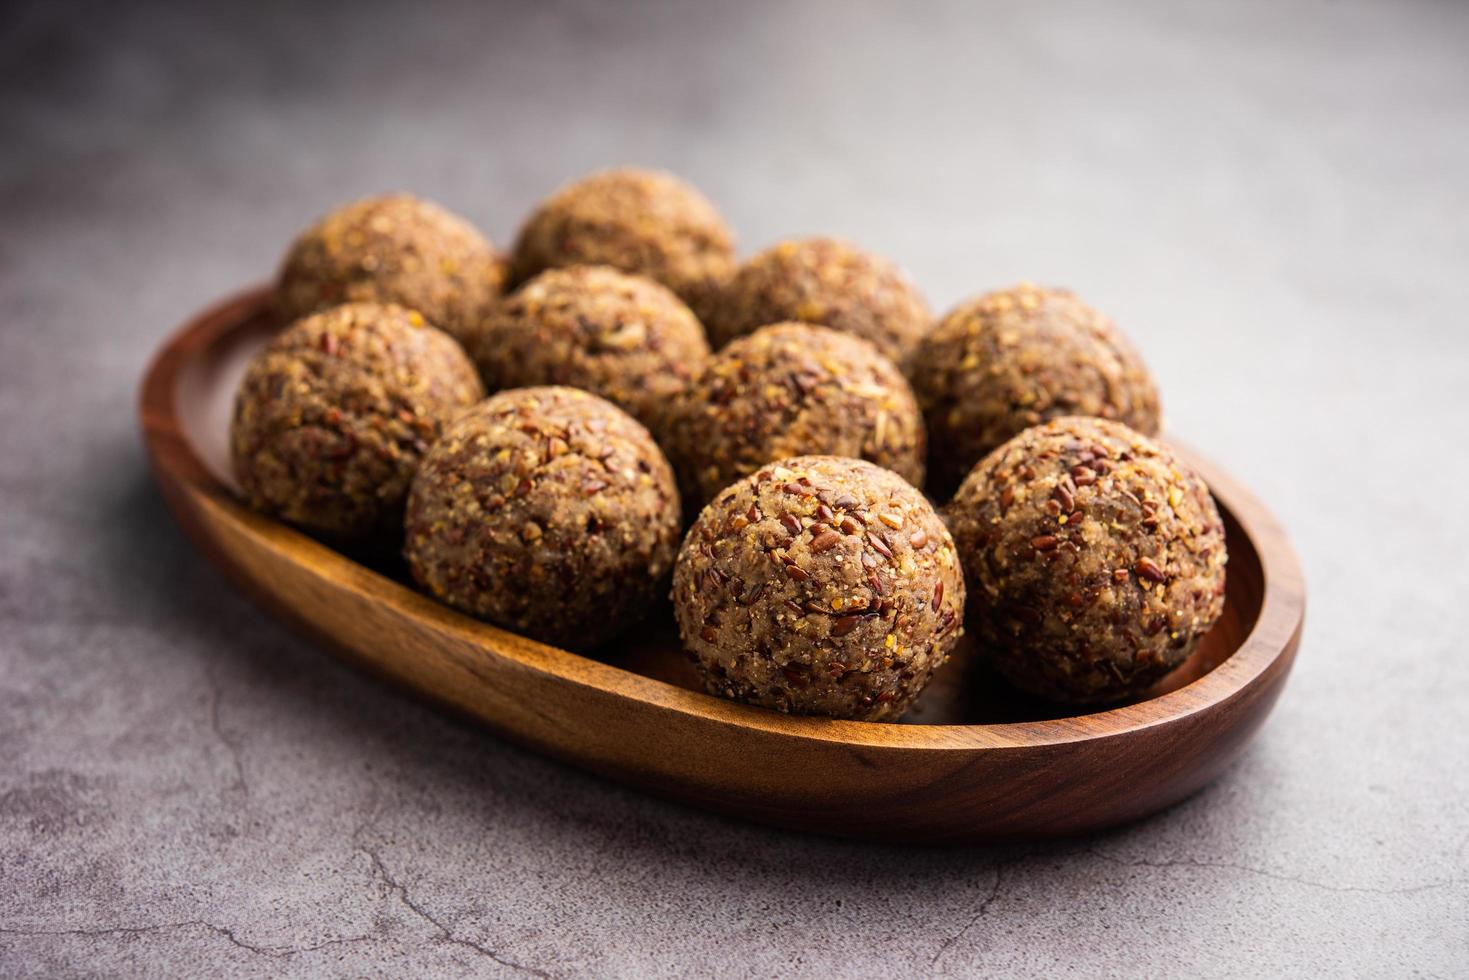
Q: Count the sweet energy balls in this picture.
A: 10